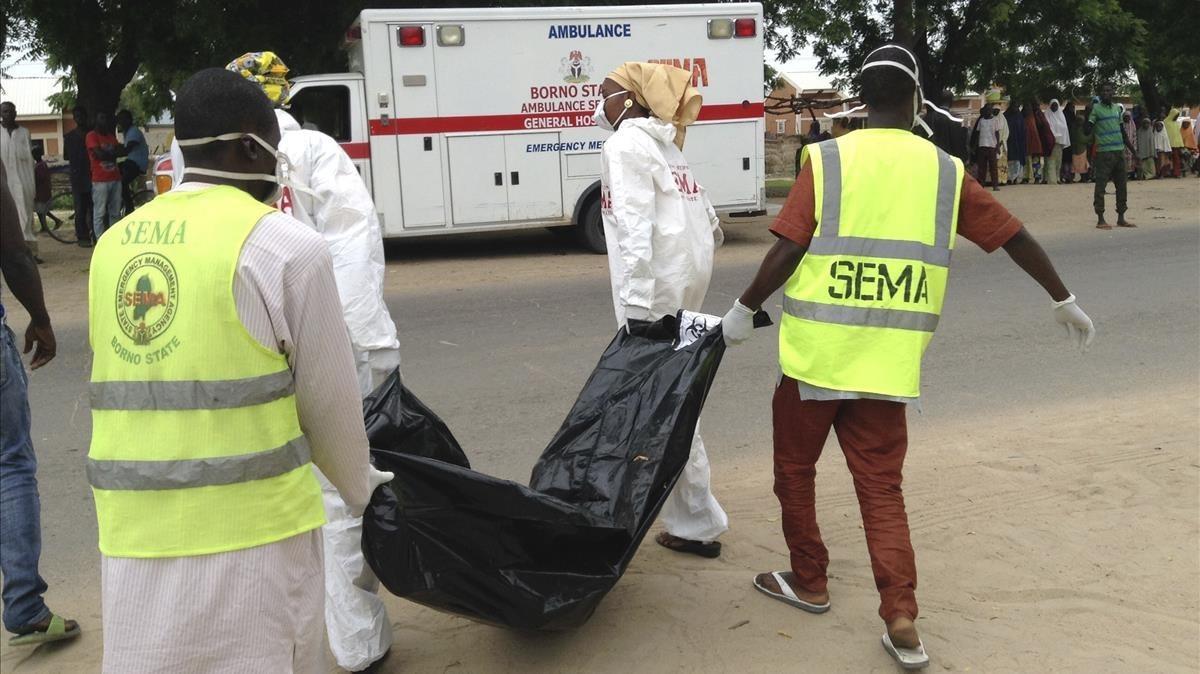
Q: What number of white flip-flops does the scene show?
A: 2